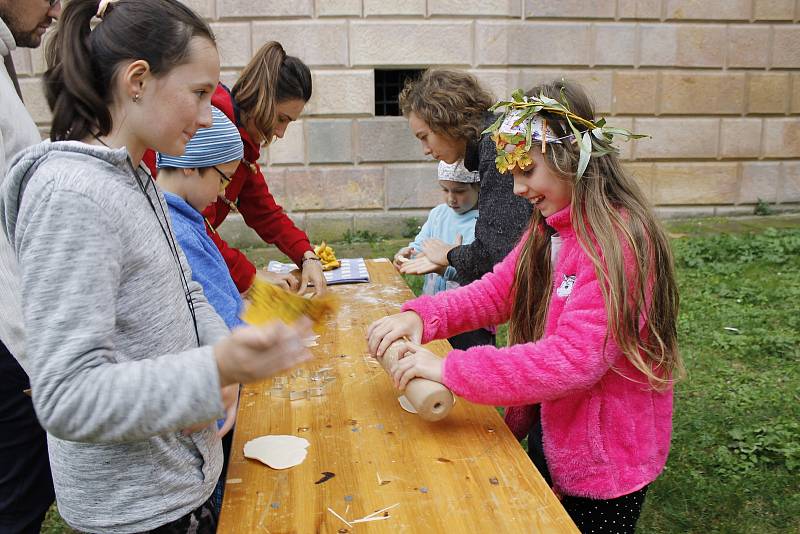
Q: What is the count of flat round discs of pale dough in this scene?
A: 2